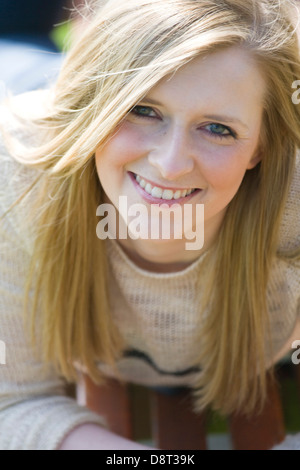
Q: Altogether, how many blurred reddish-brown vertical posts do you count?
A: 3